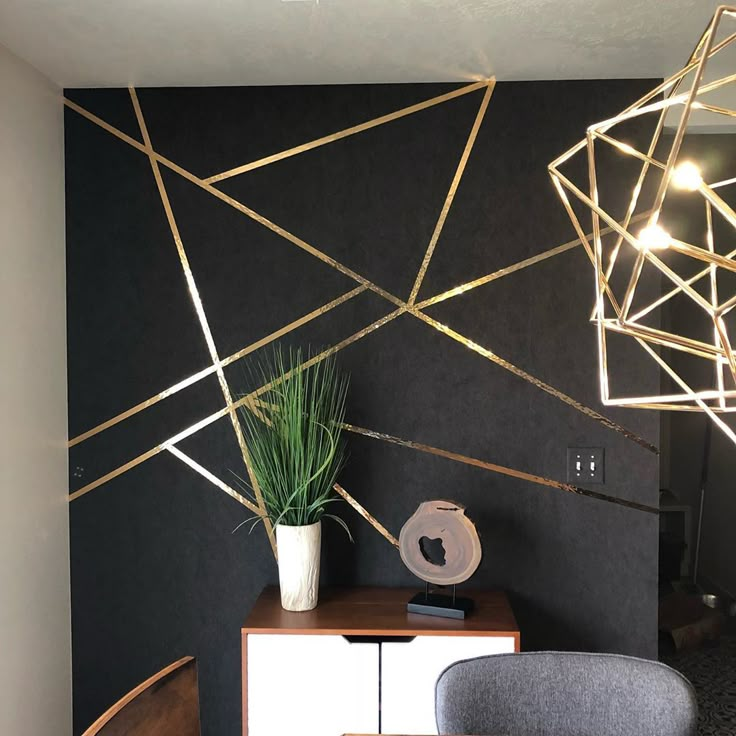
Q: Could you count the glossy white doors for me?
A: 2